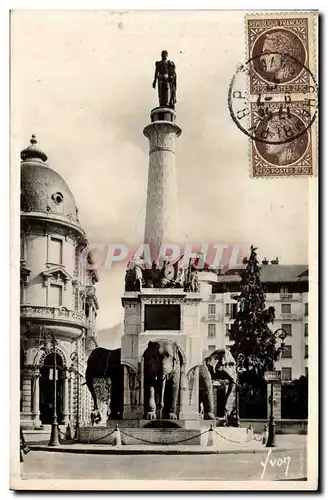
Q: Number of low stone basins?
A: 1